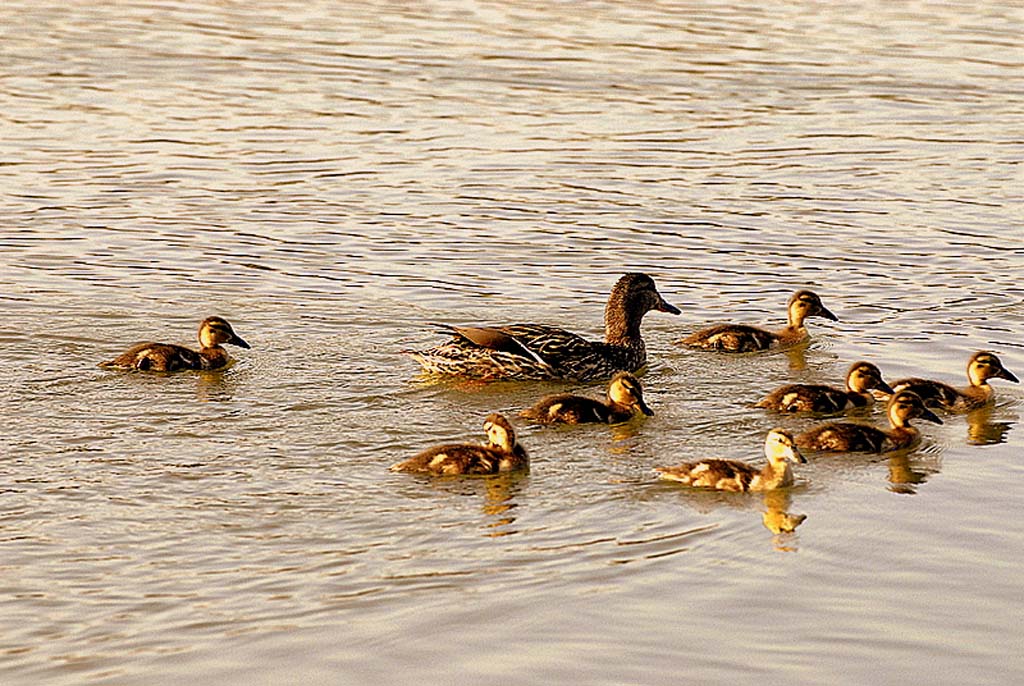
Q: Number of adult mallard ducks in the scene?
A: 1